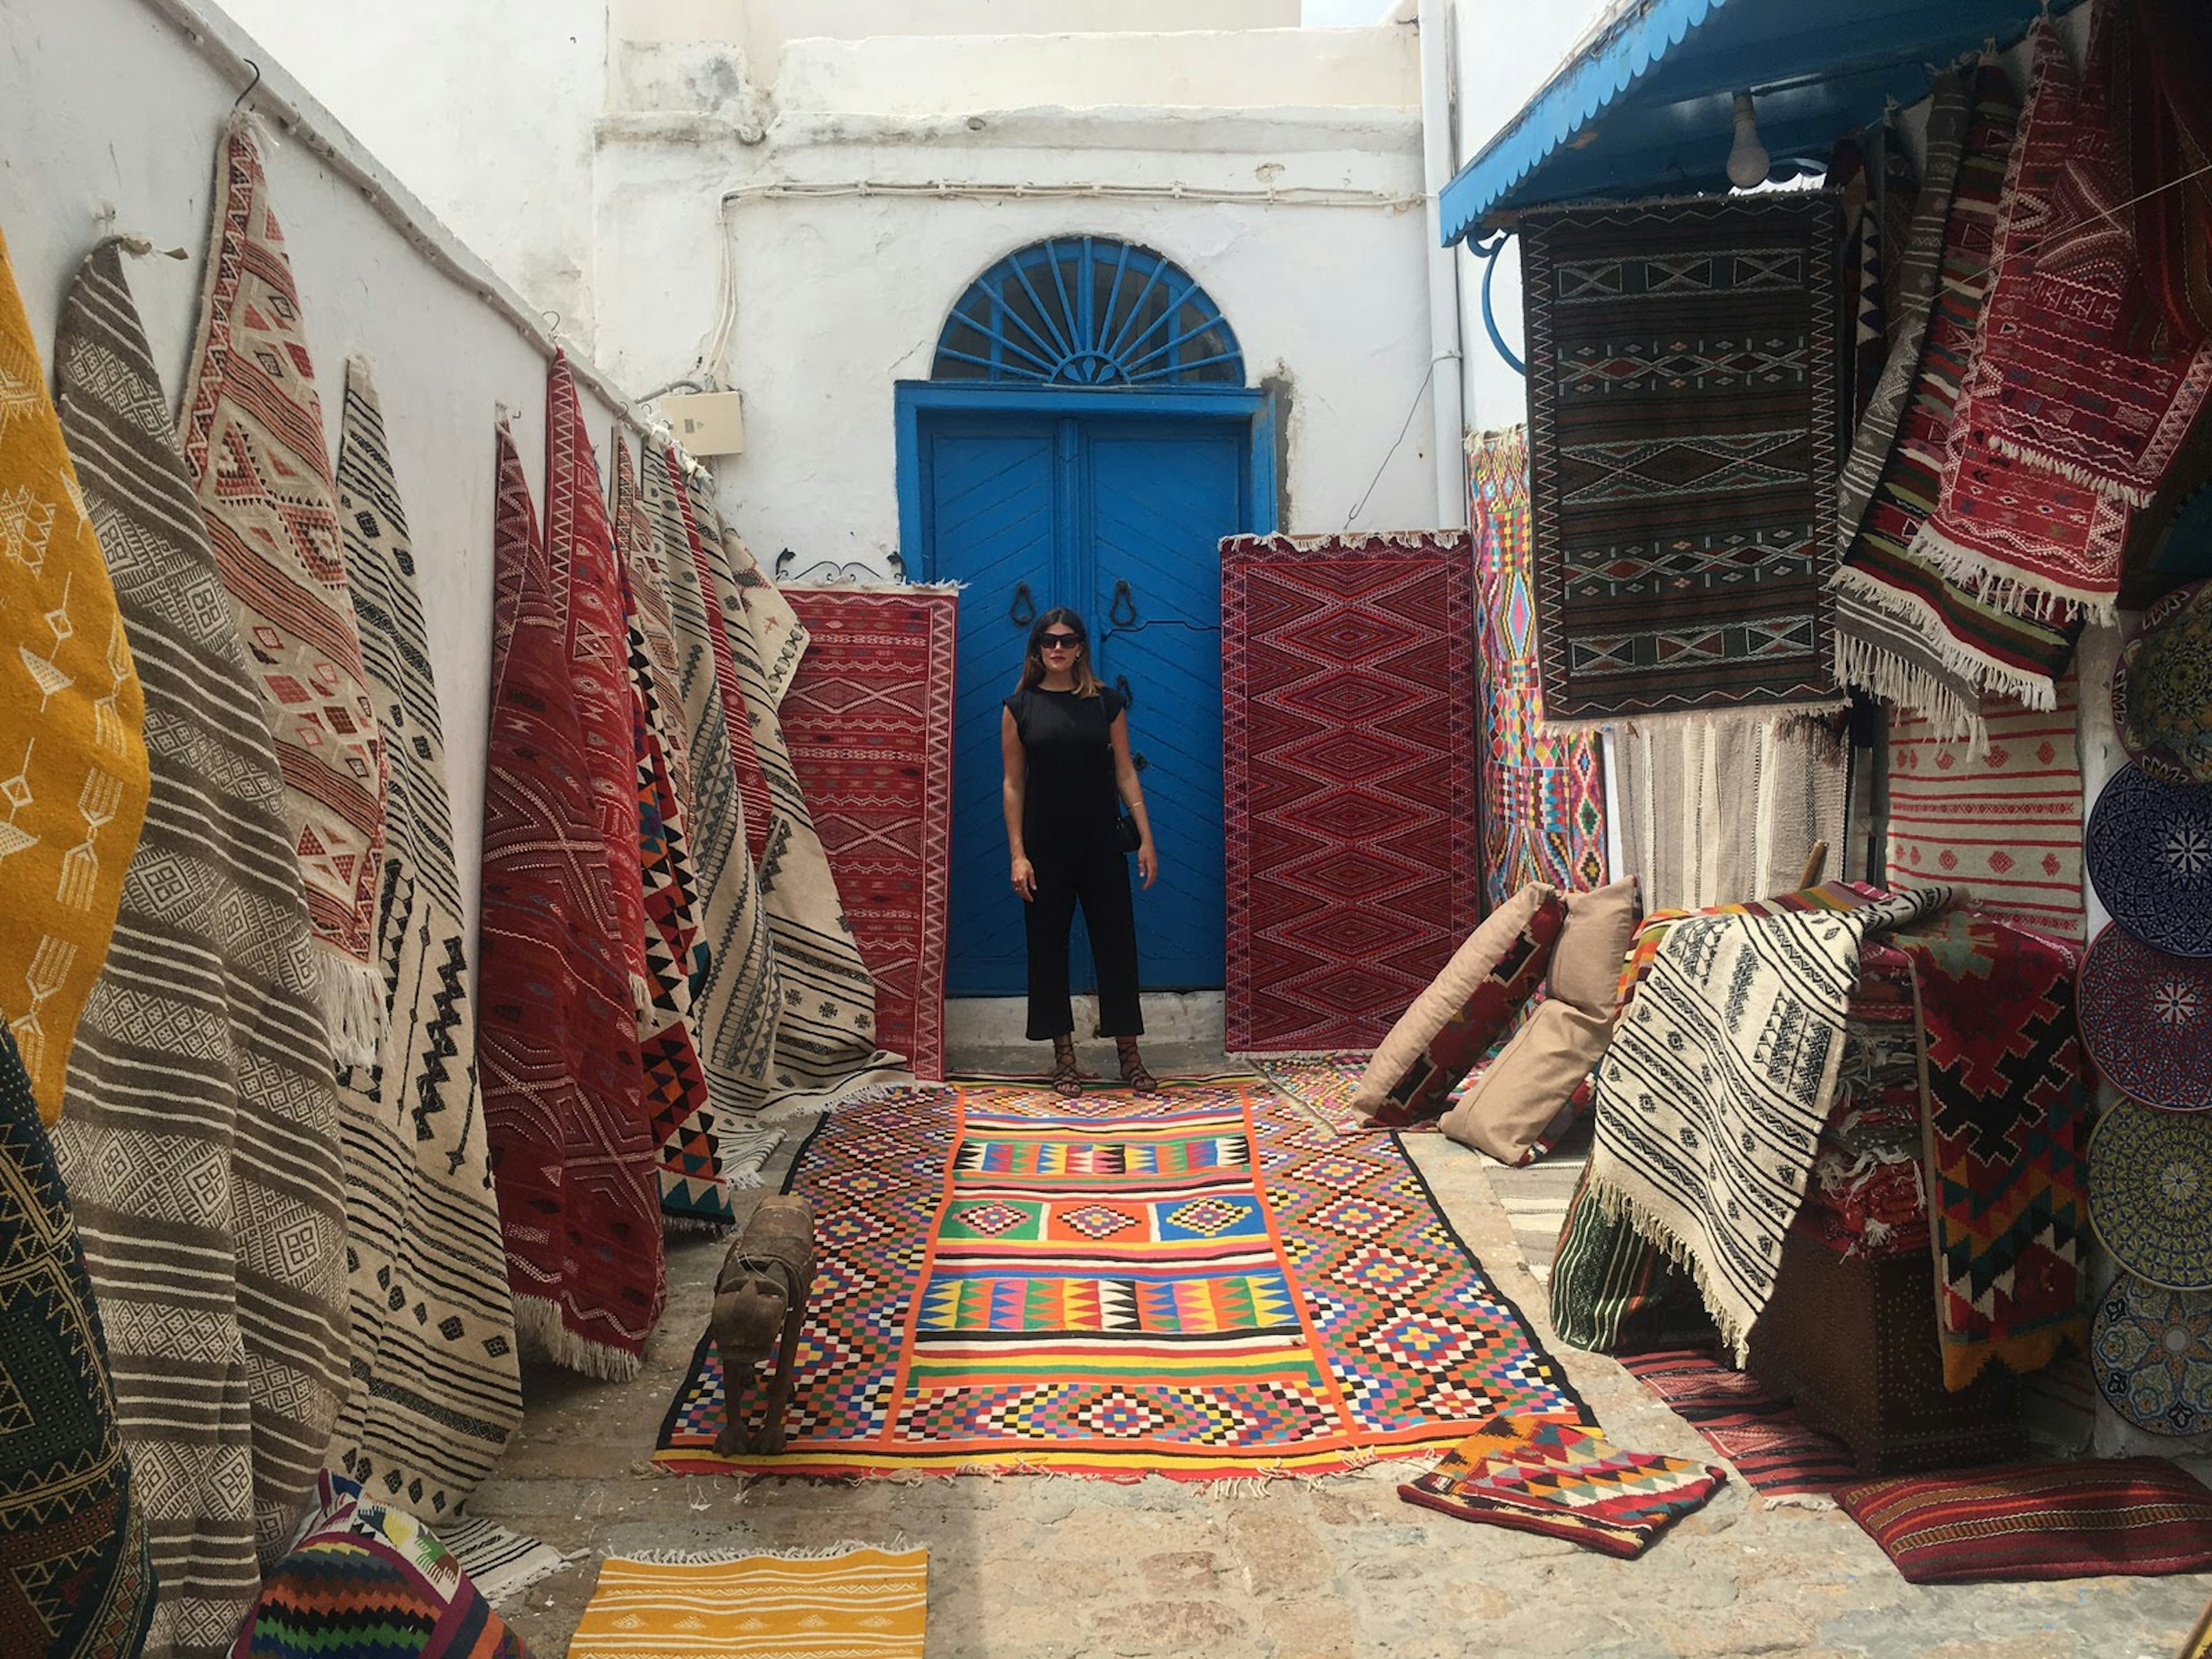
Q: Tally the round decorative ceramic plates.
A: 5